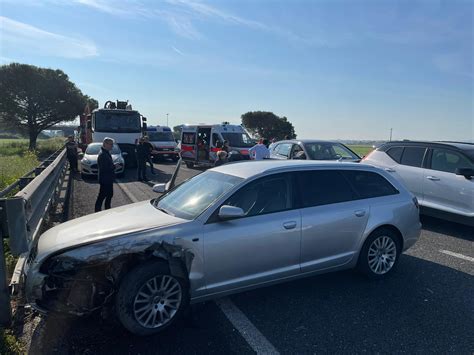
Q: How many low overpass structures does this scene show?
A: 1